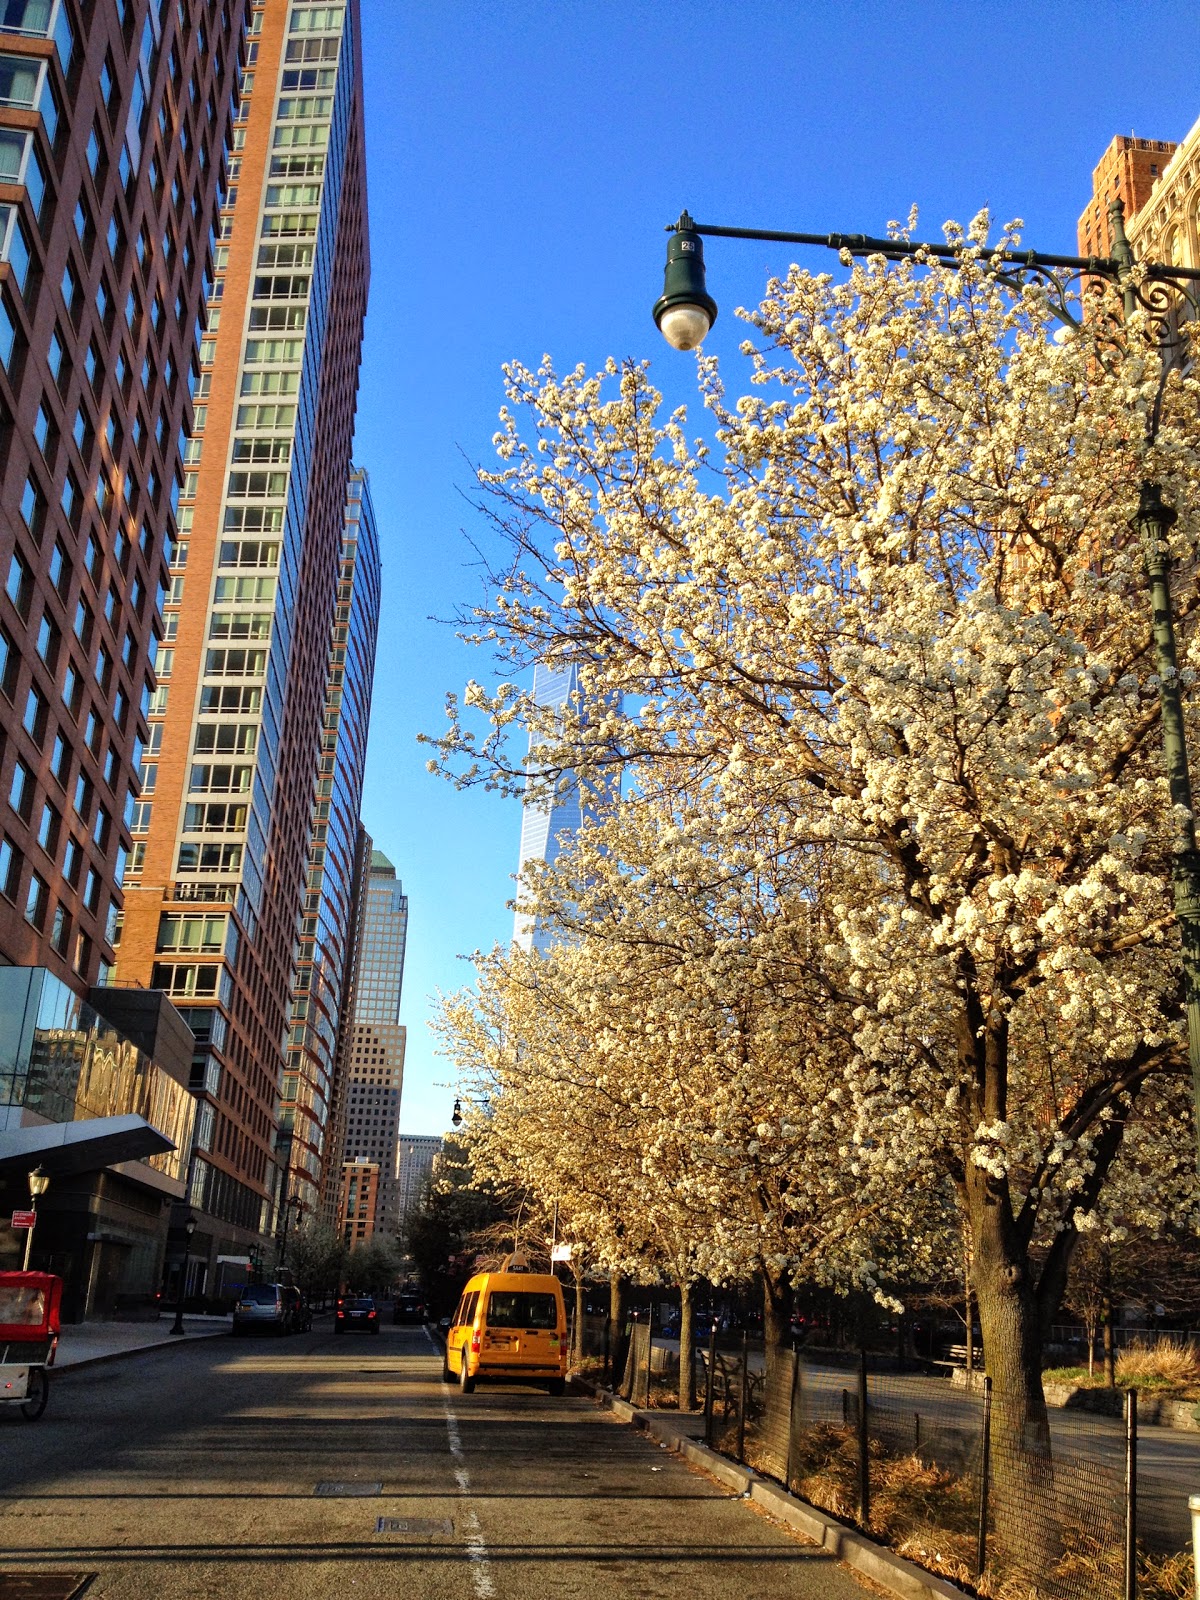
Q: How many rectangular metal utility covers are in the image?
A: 3